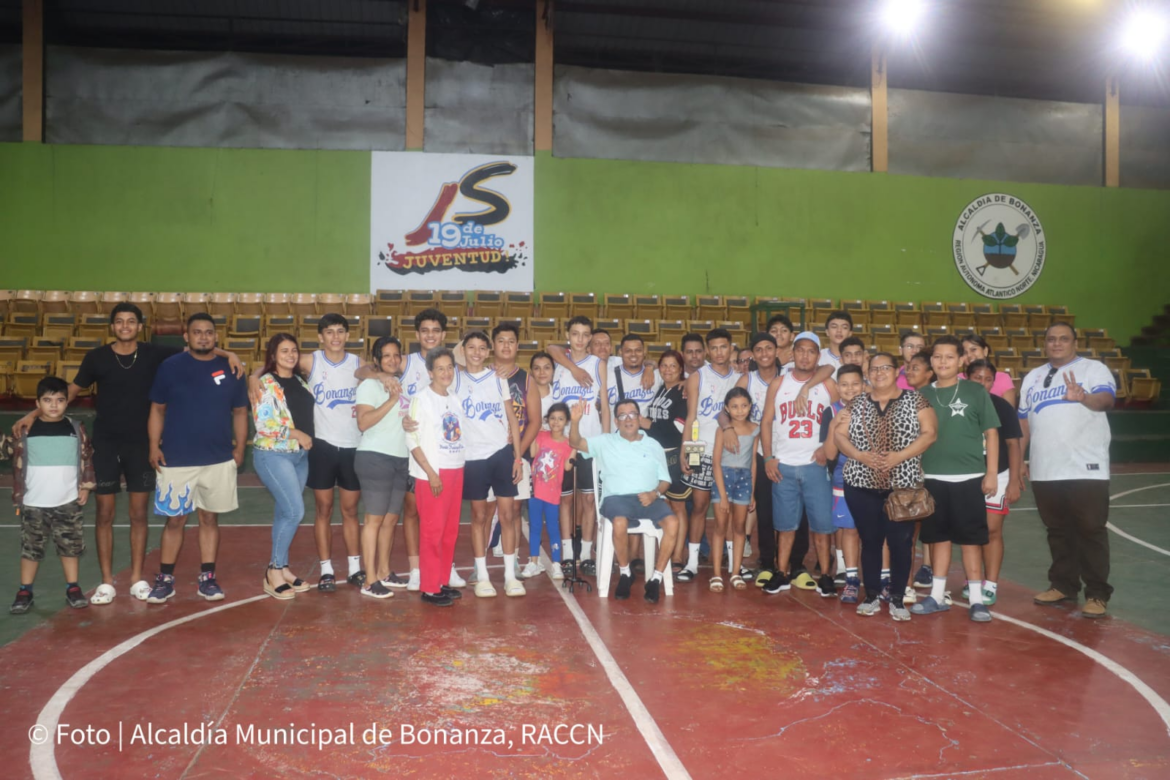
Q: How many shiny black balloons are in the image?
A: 0